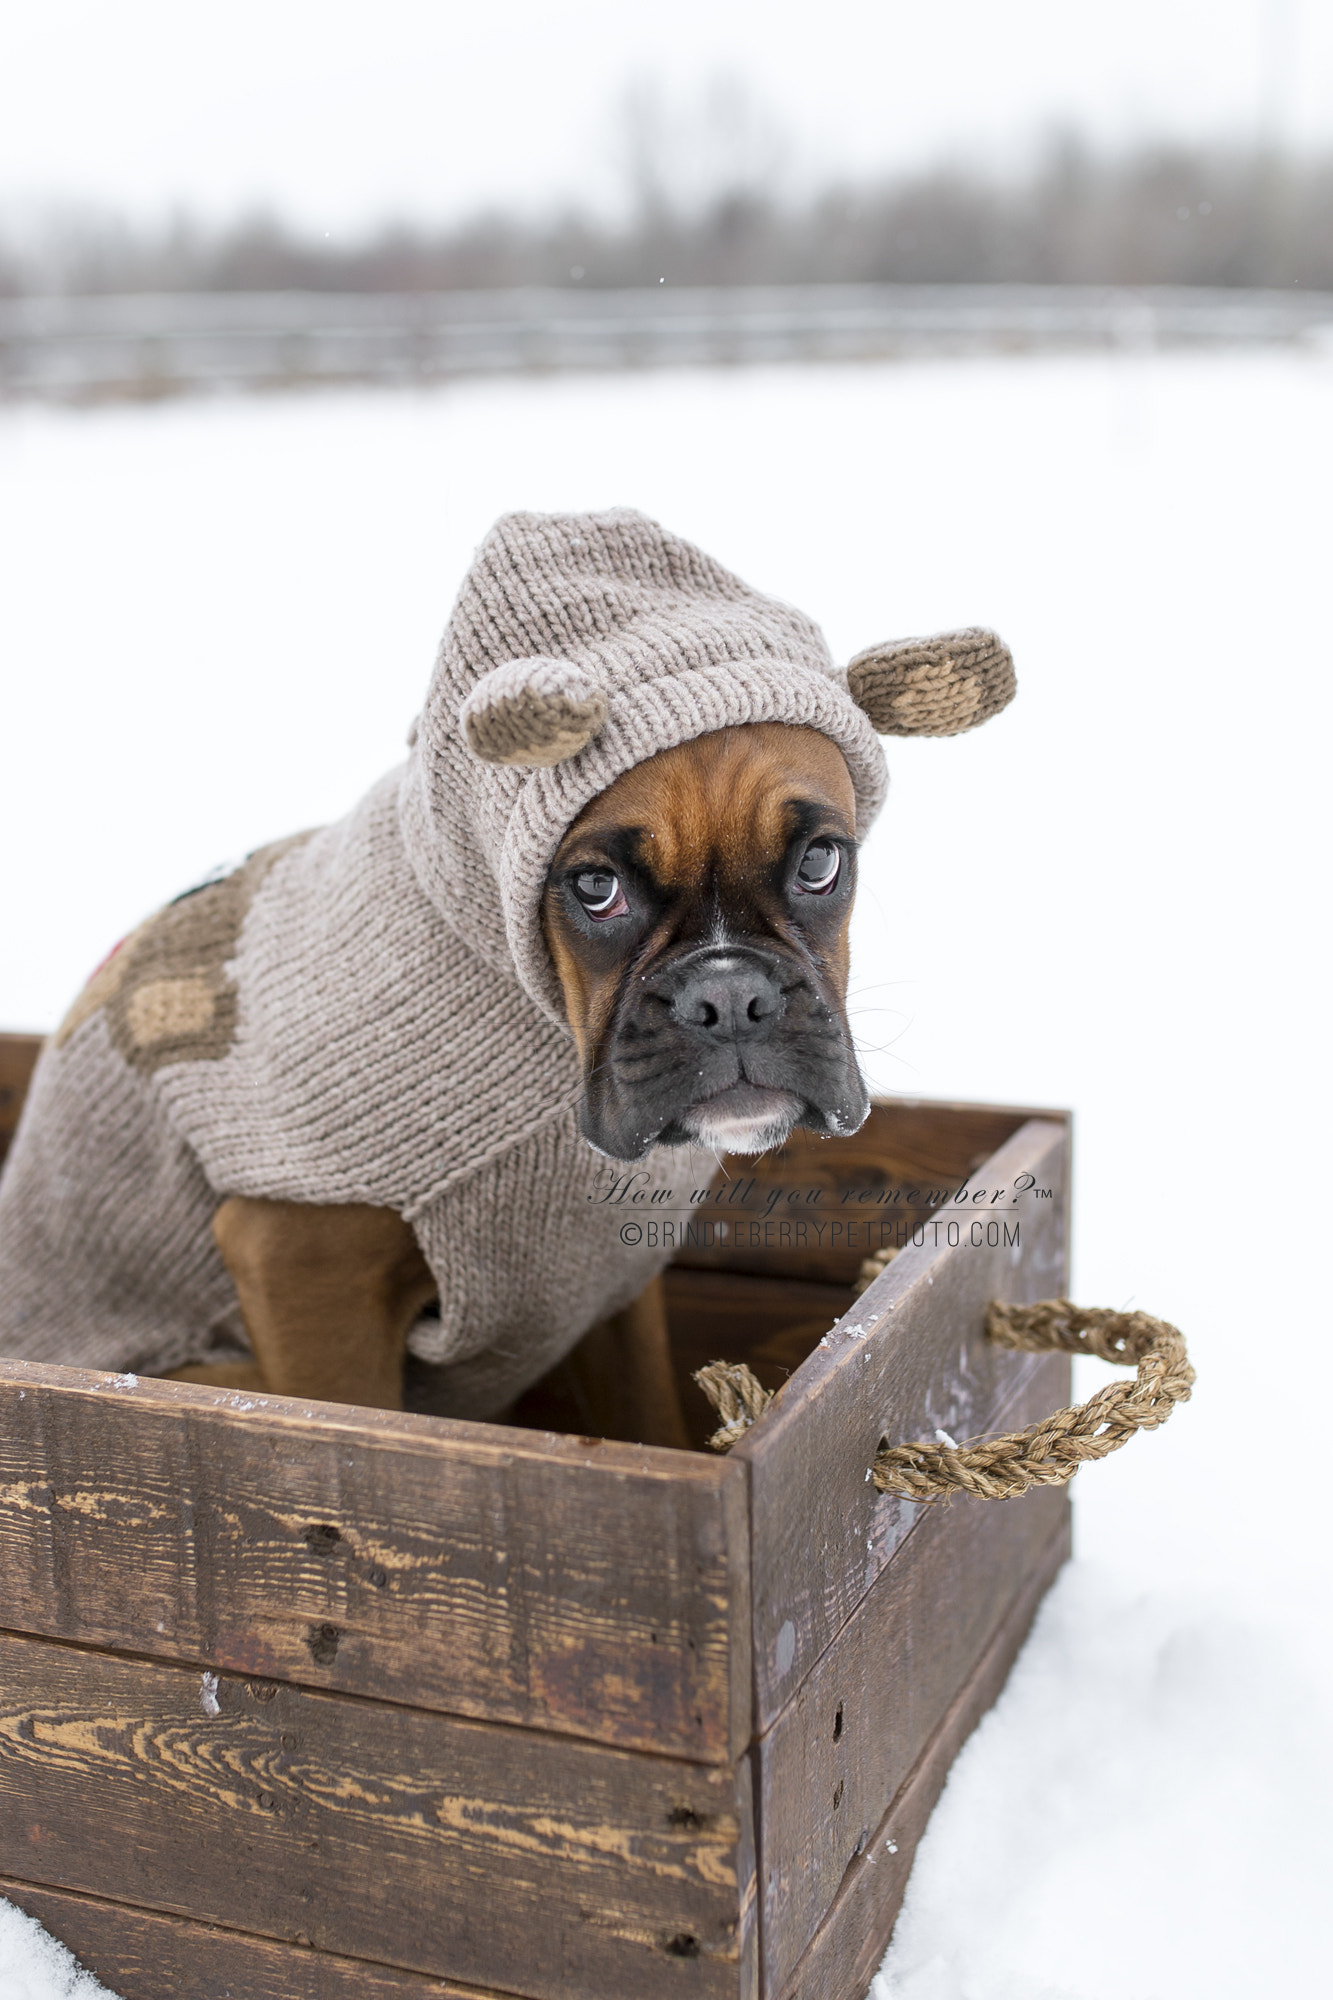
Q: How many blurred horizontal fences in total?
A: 1